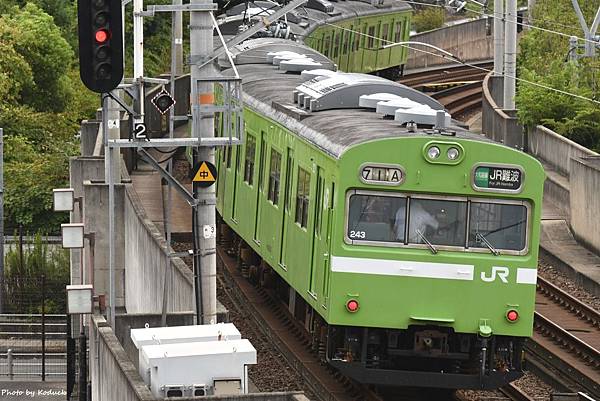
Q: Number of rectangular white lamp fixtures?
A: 3